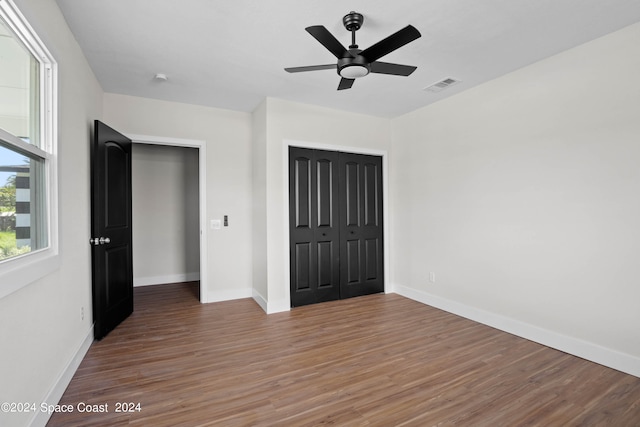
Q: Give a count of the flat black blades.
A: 5